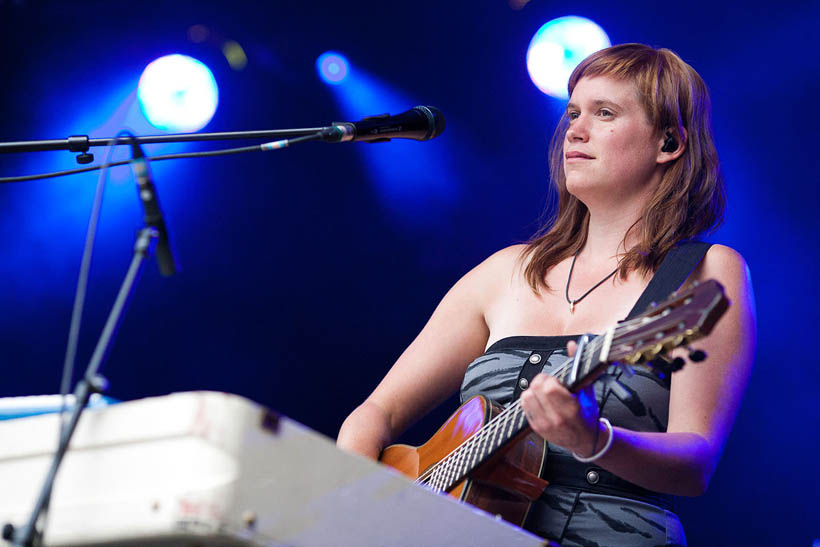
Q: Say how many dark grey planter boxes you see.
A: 0